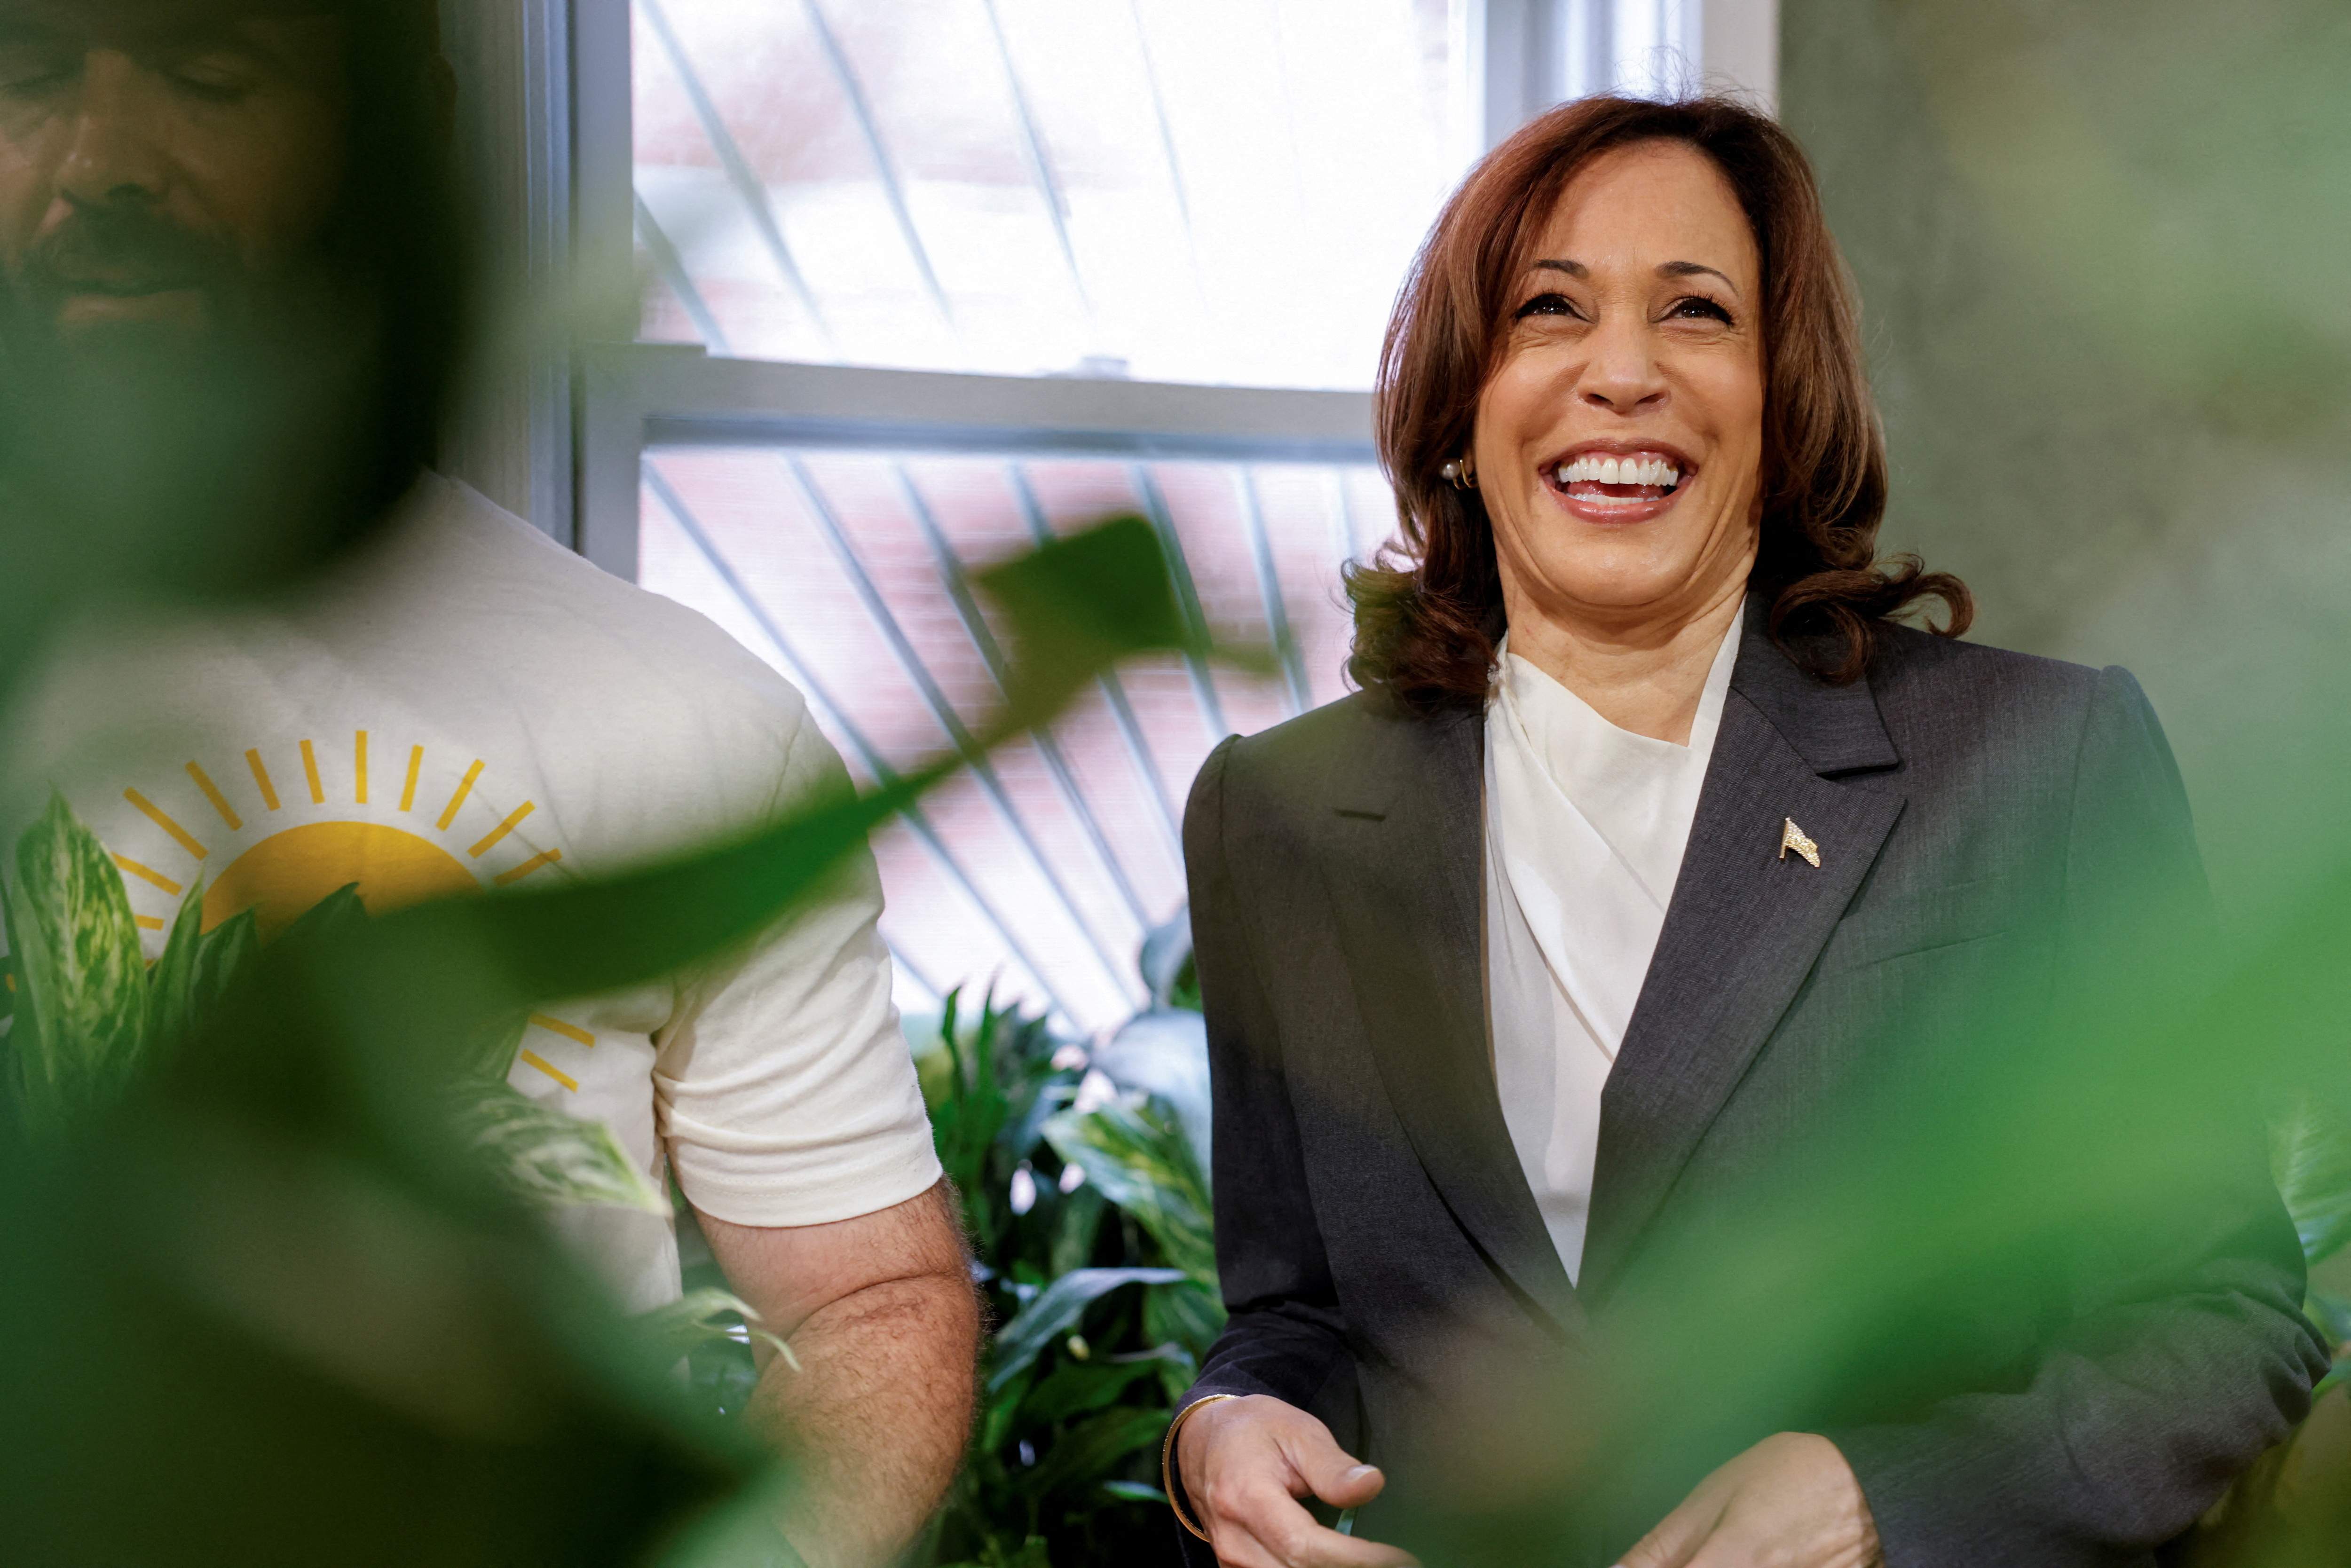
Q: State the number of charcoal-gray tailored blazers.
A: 1